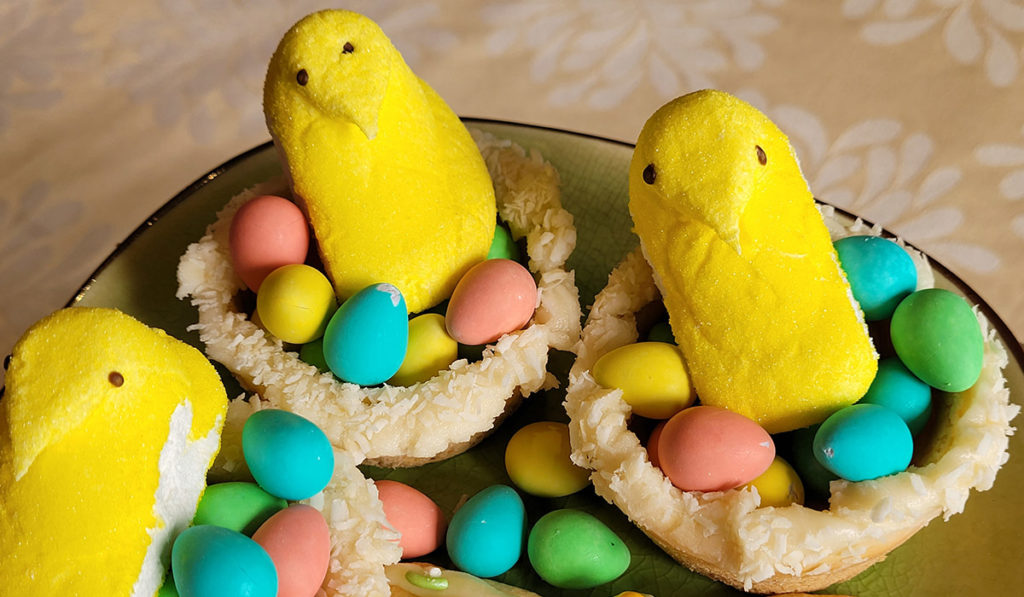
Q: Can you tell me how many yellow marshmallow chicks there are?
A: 3